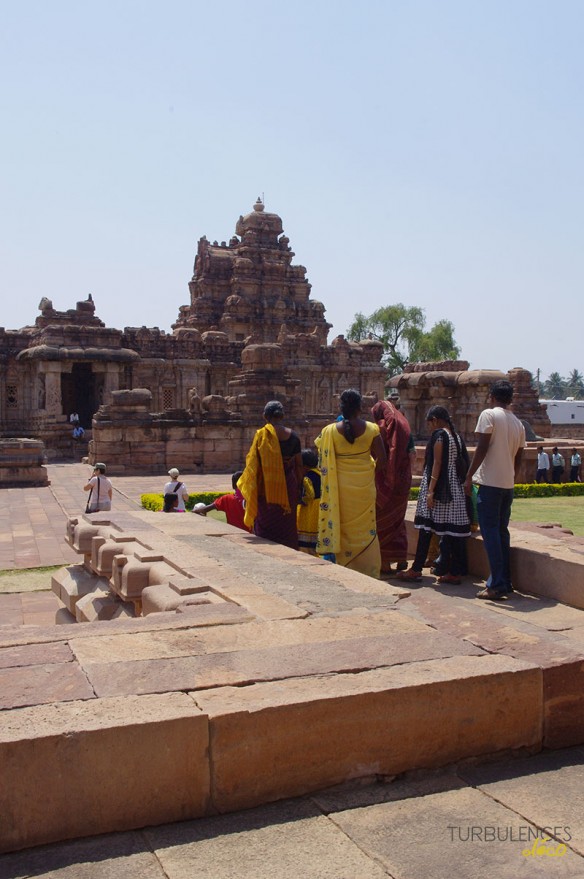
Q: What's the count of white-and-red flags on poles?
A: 0